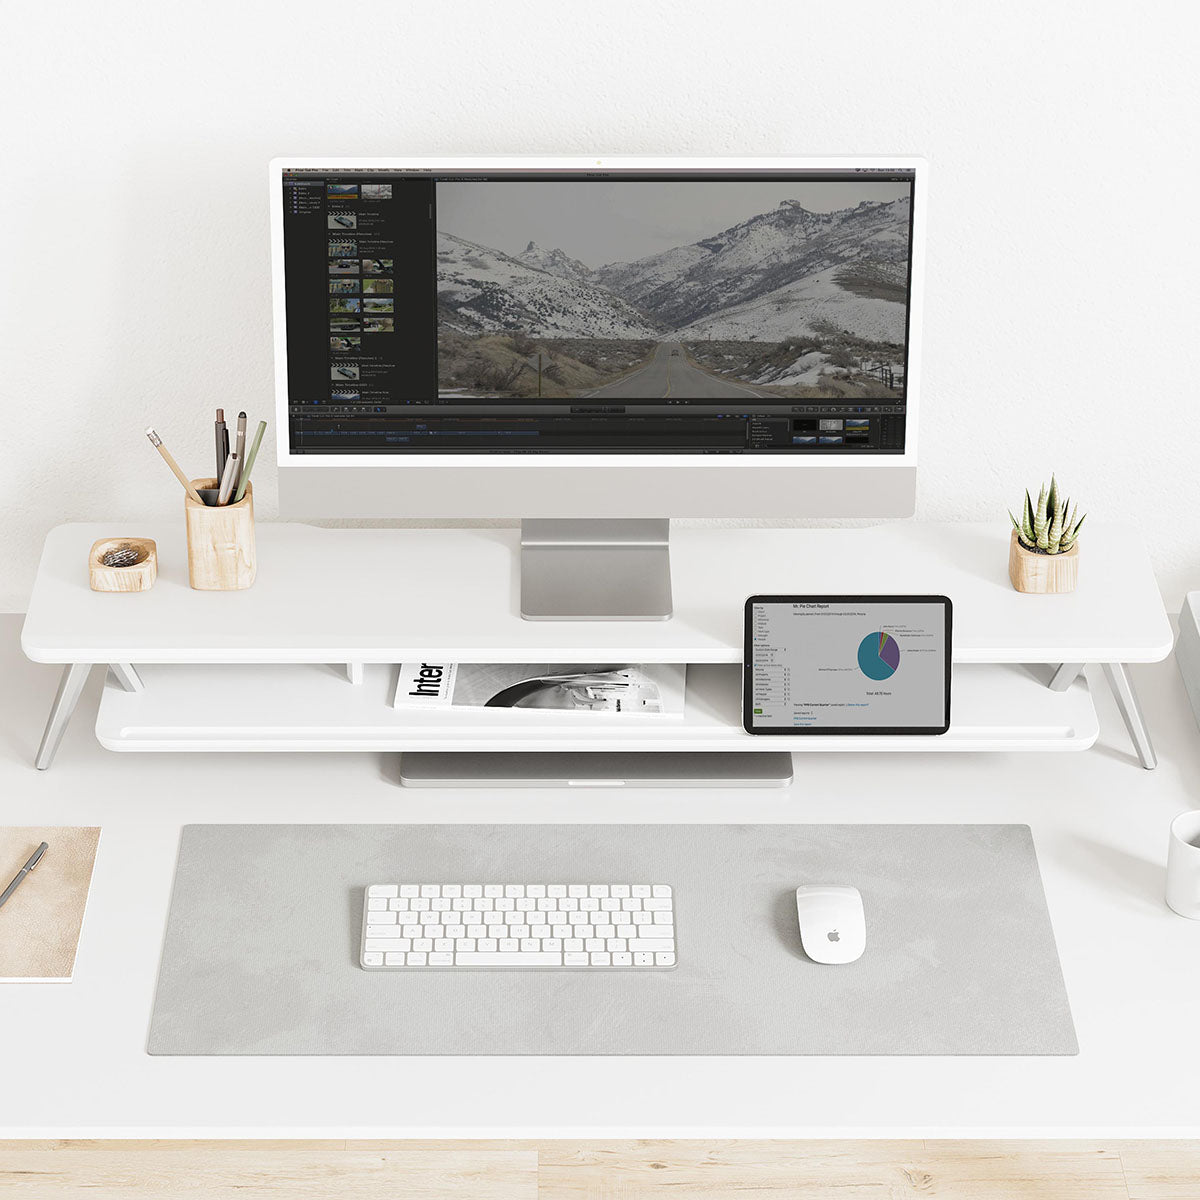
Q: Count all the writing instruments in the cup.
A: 5